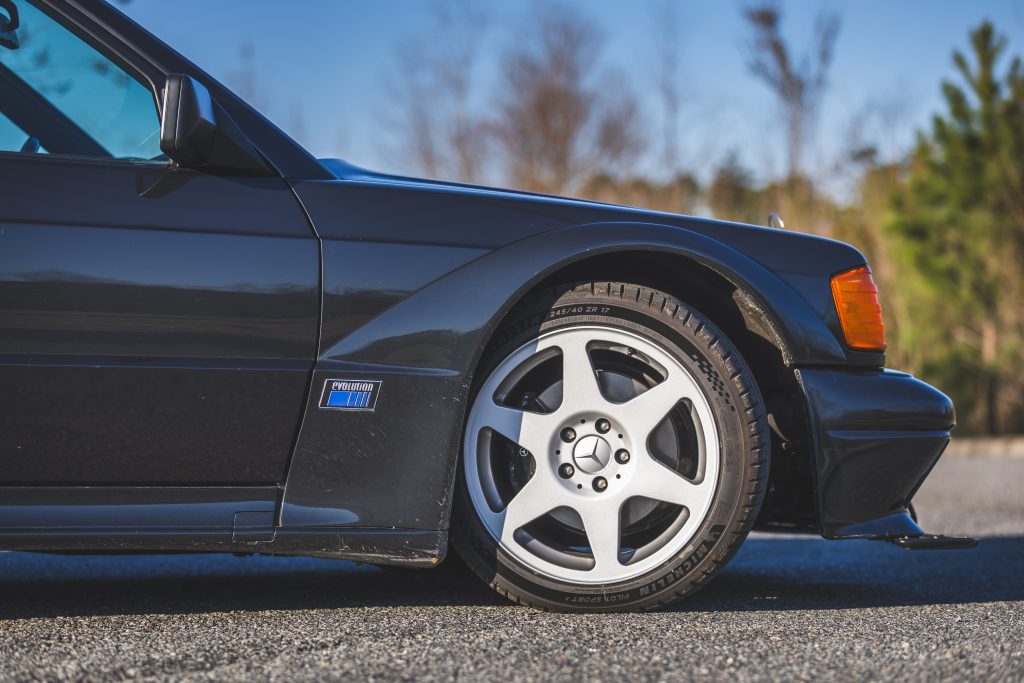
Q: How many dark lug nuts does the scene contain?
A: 5